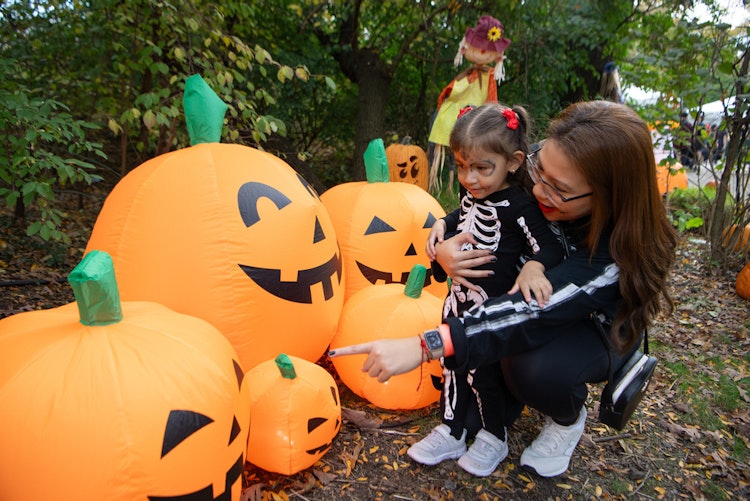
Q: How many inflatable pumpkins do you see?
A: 5